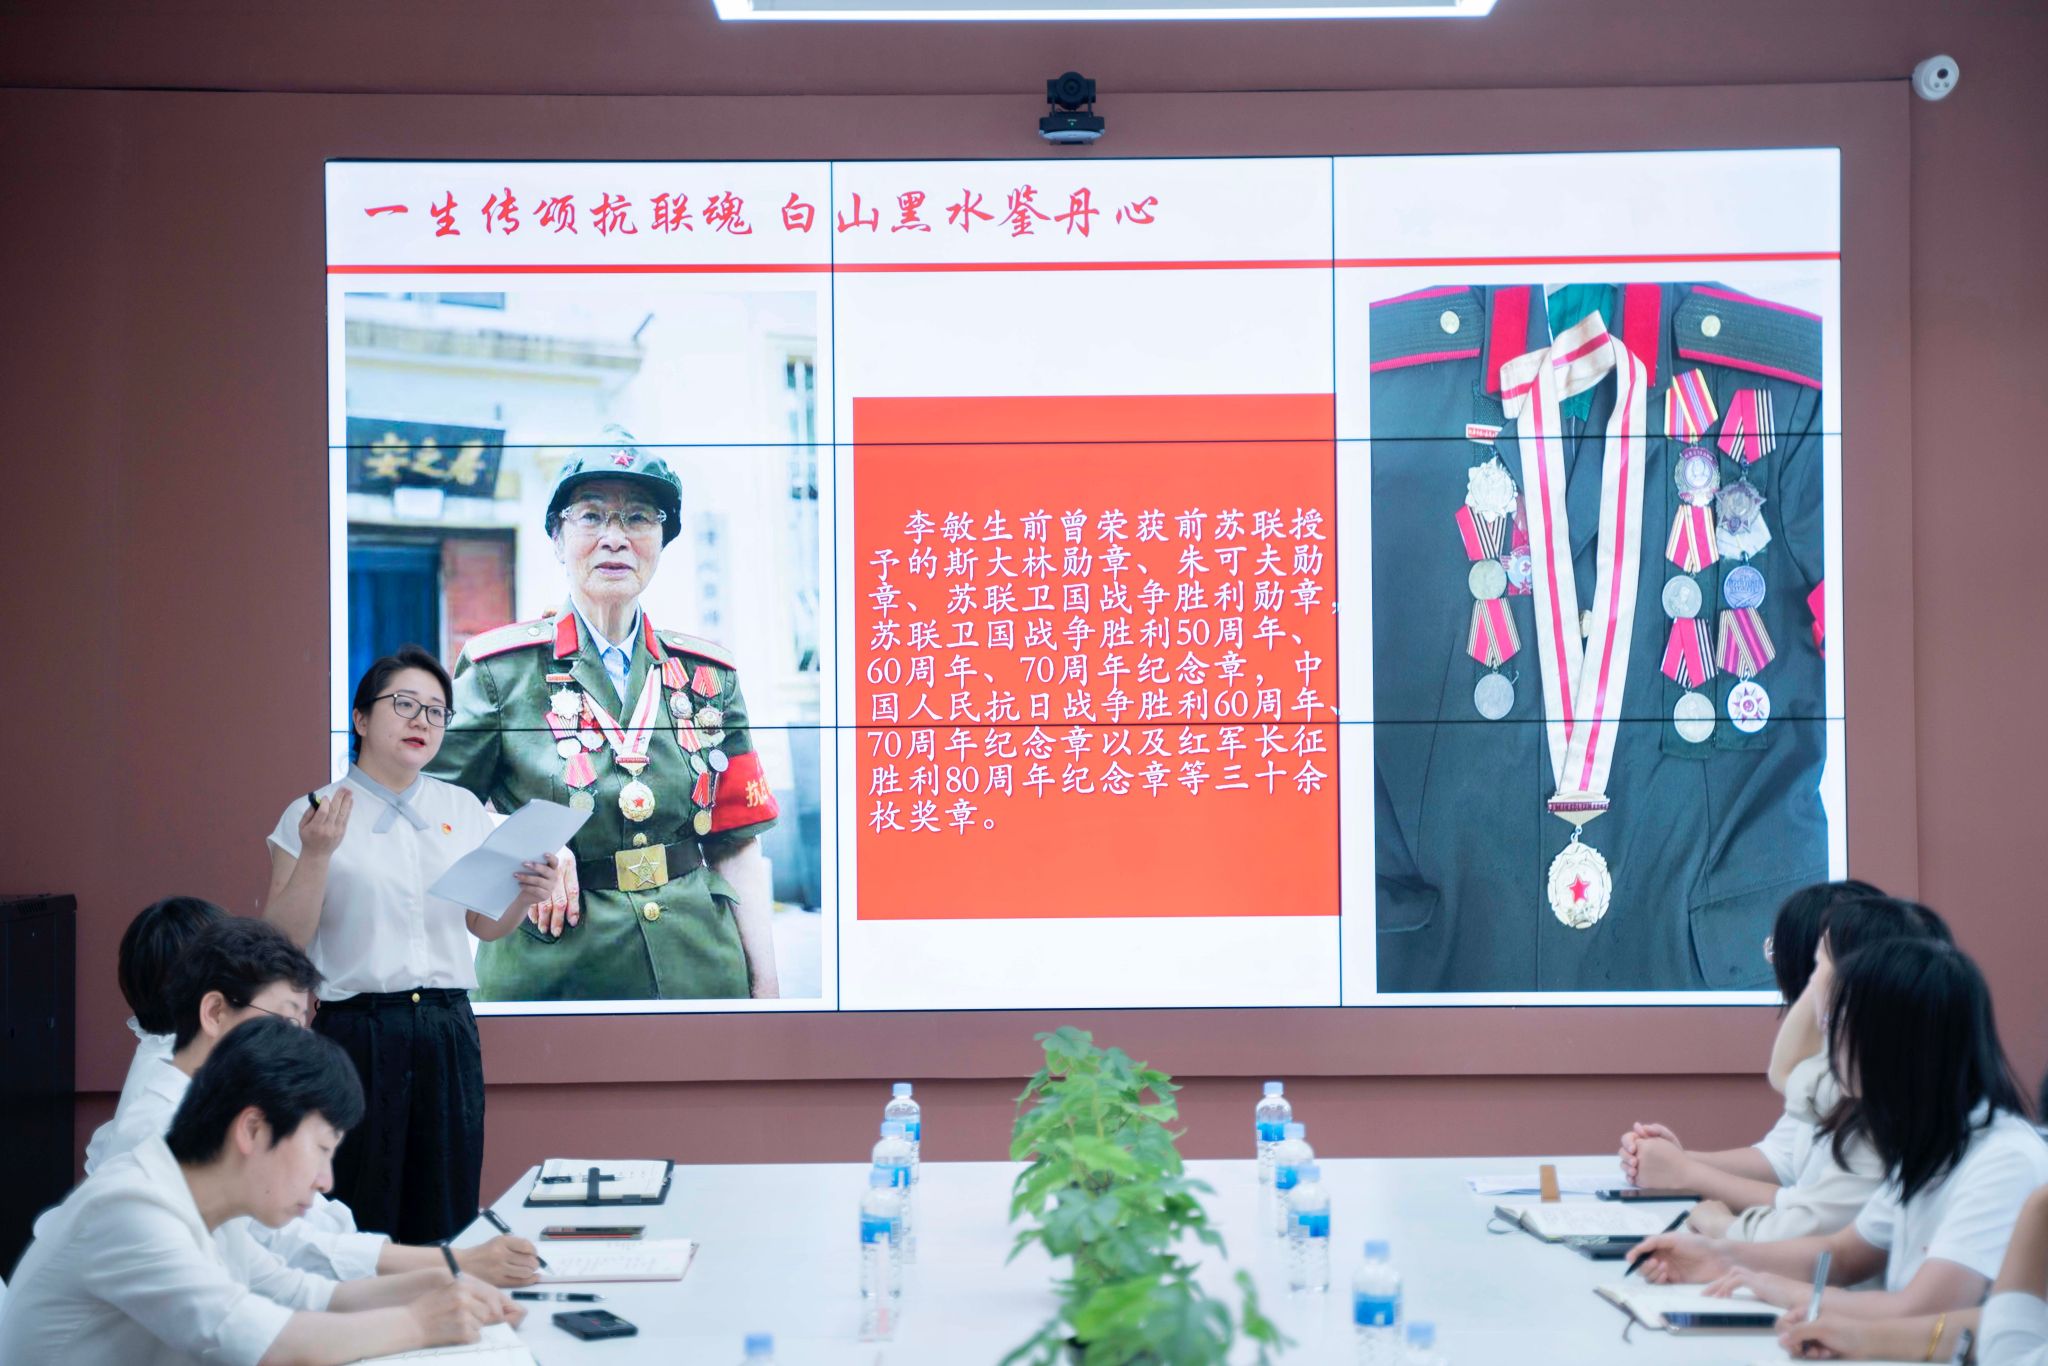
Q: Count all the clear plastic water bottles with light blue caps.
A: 9